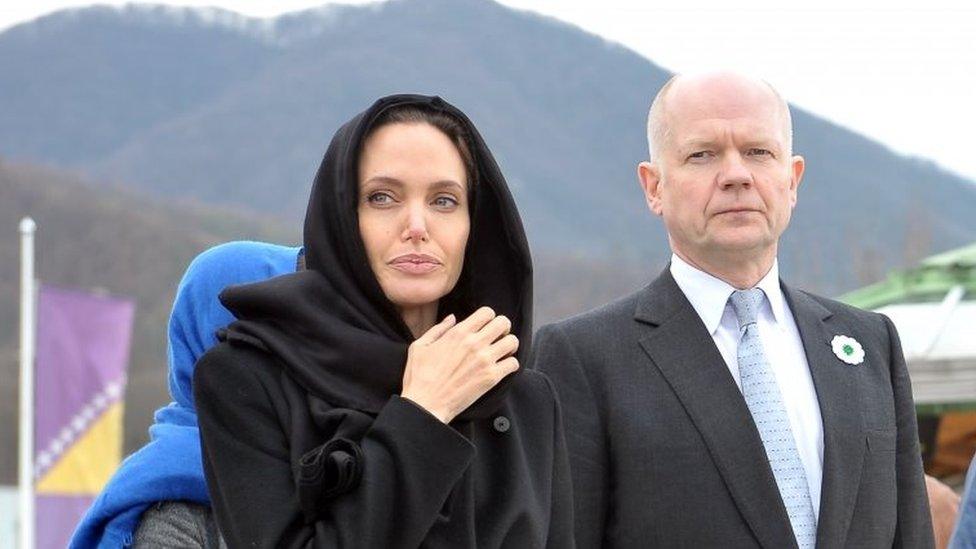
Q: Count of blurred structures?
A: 1